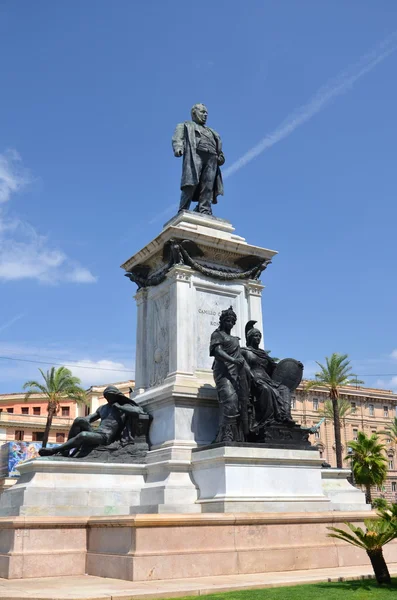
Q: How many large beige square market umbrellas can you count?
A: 0